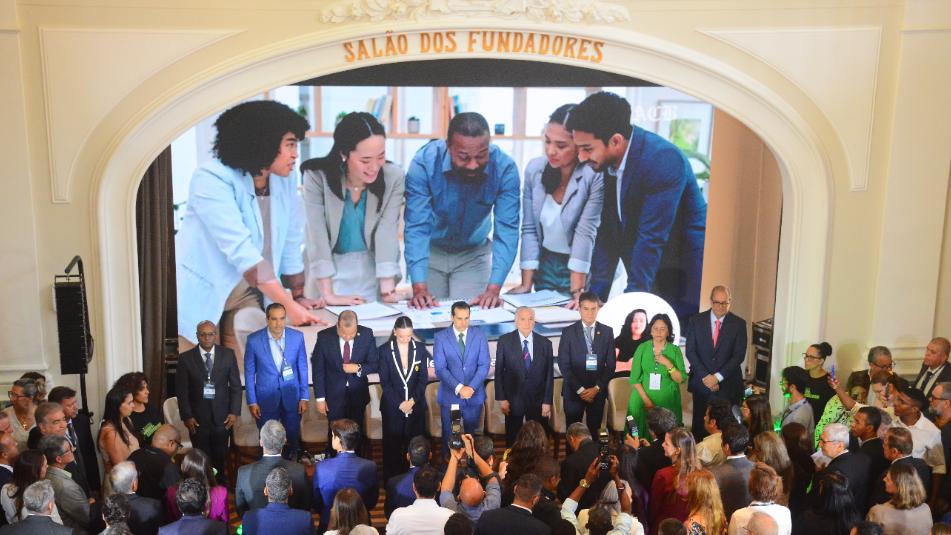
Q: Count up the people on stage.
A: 9